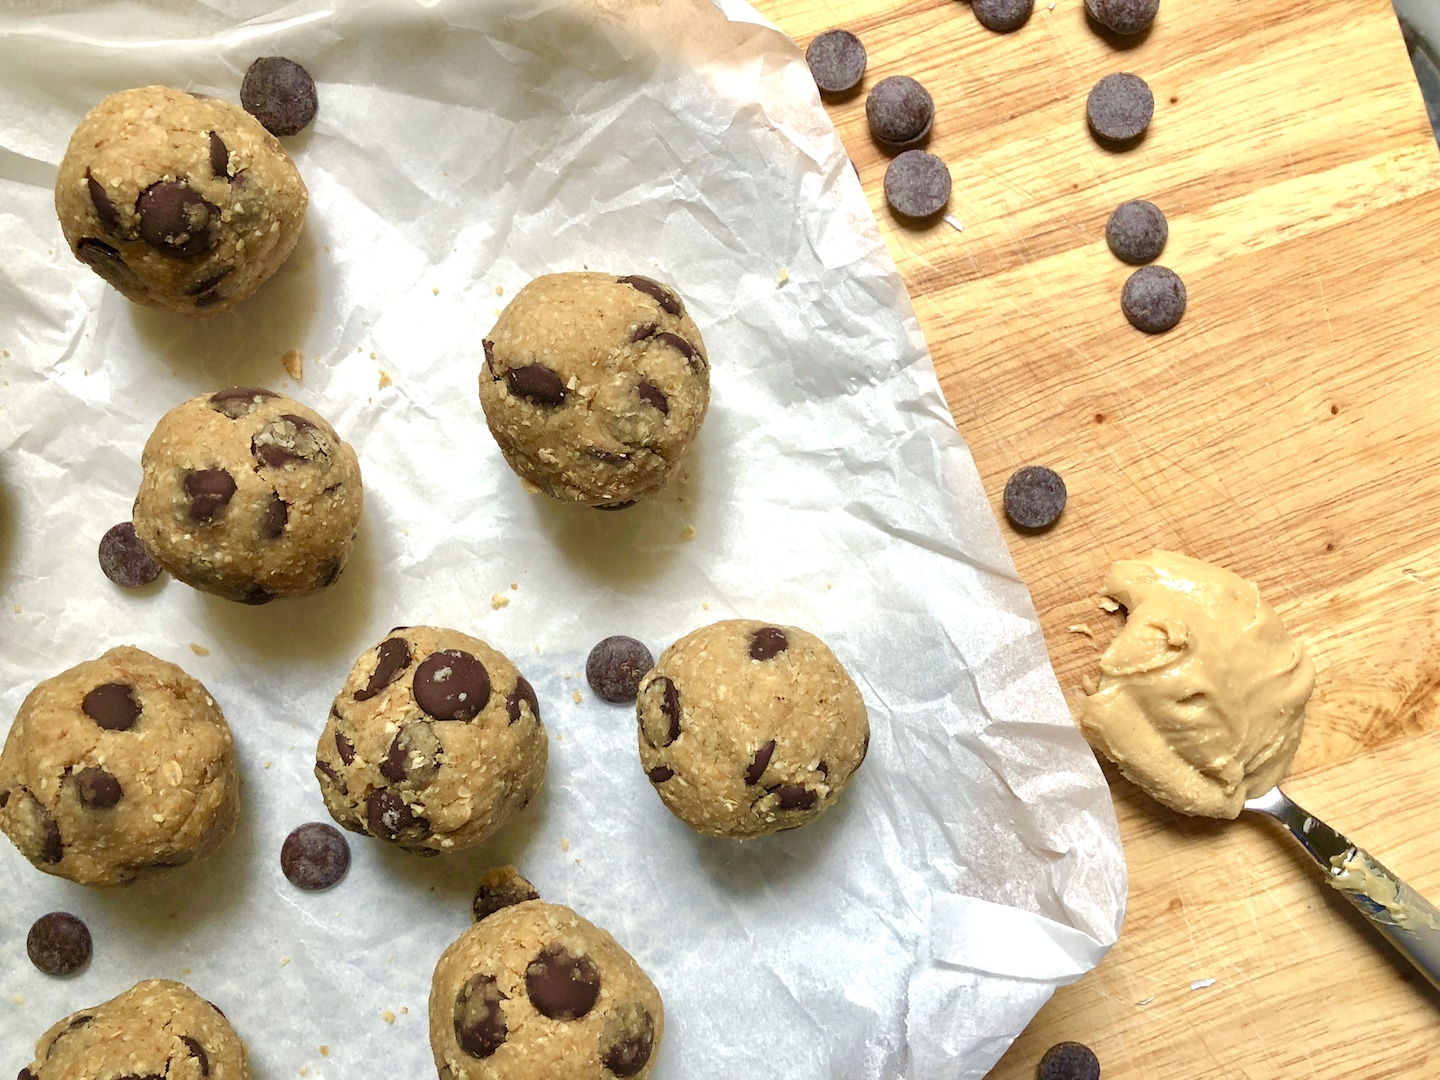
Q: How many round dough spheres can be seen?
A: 8